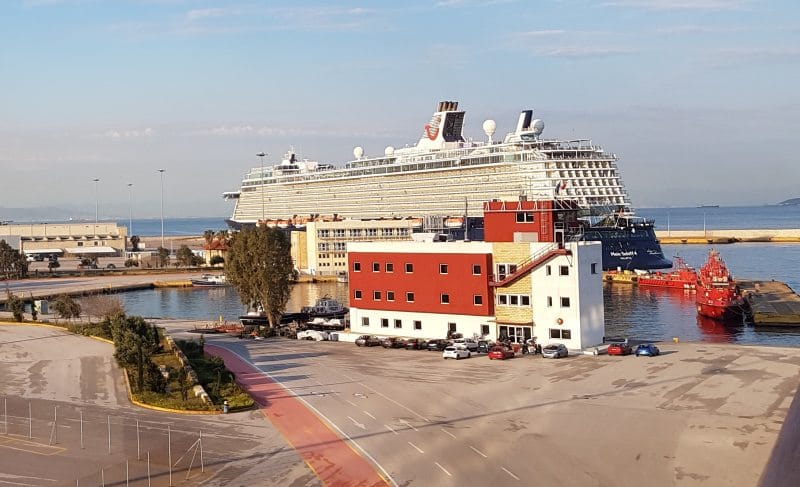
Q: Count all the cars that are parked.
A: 11